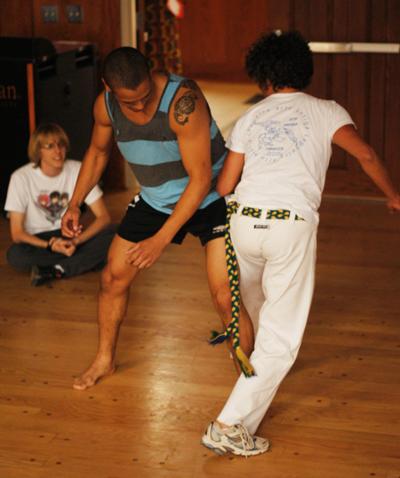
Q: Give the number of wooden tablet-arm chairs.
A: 0